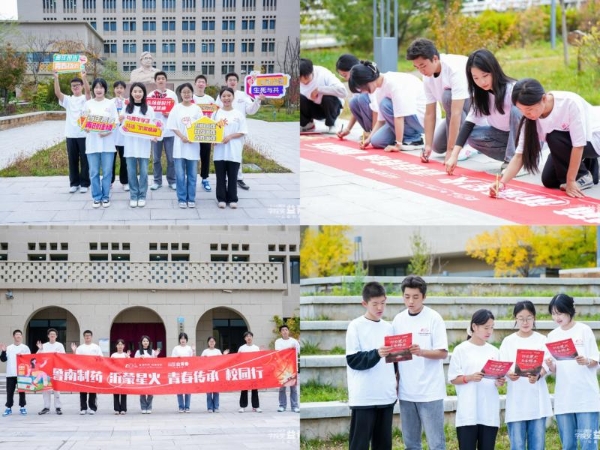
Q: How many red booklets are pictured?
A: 4